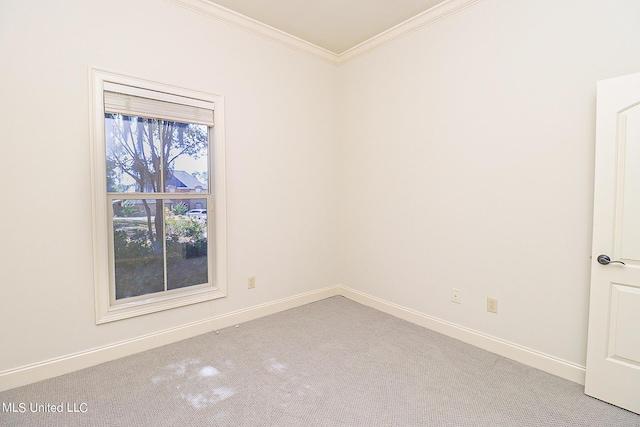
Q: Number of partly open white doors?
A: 1